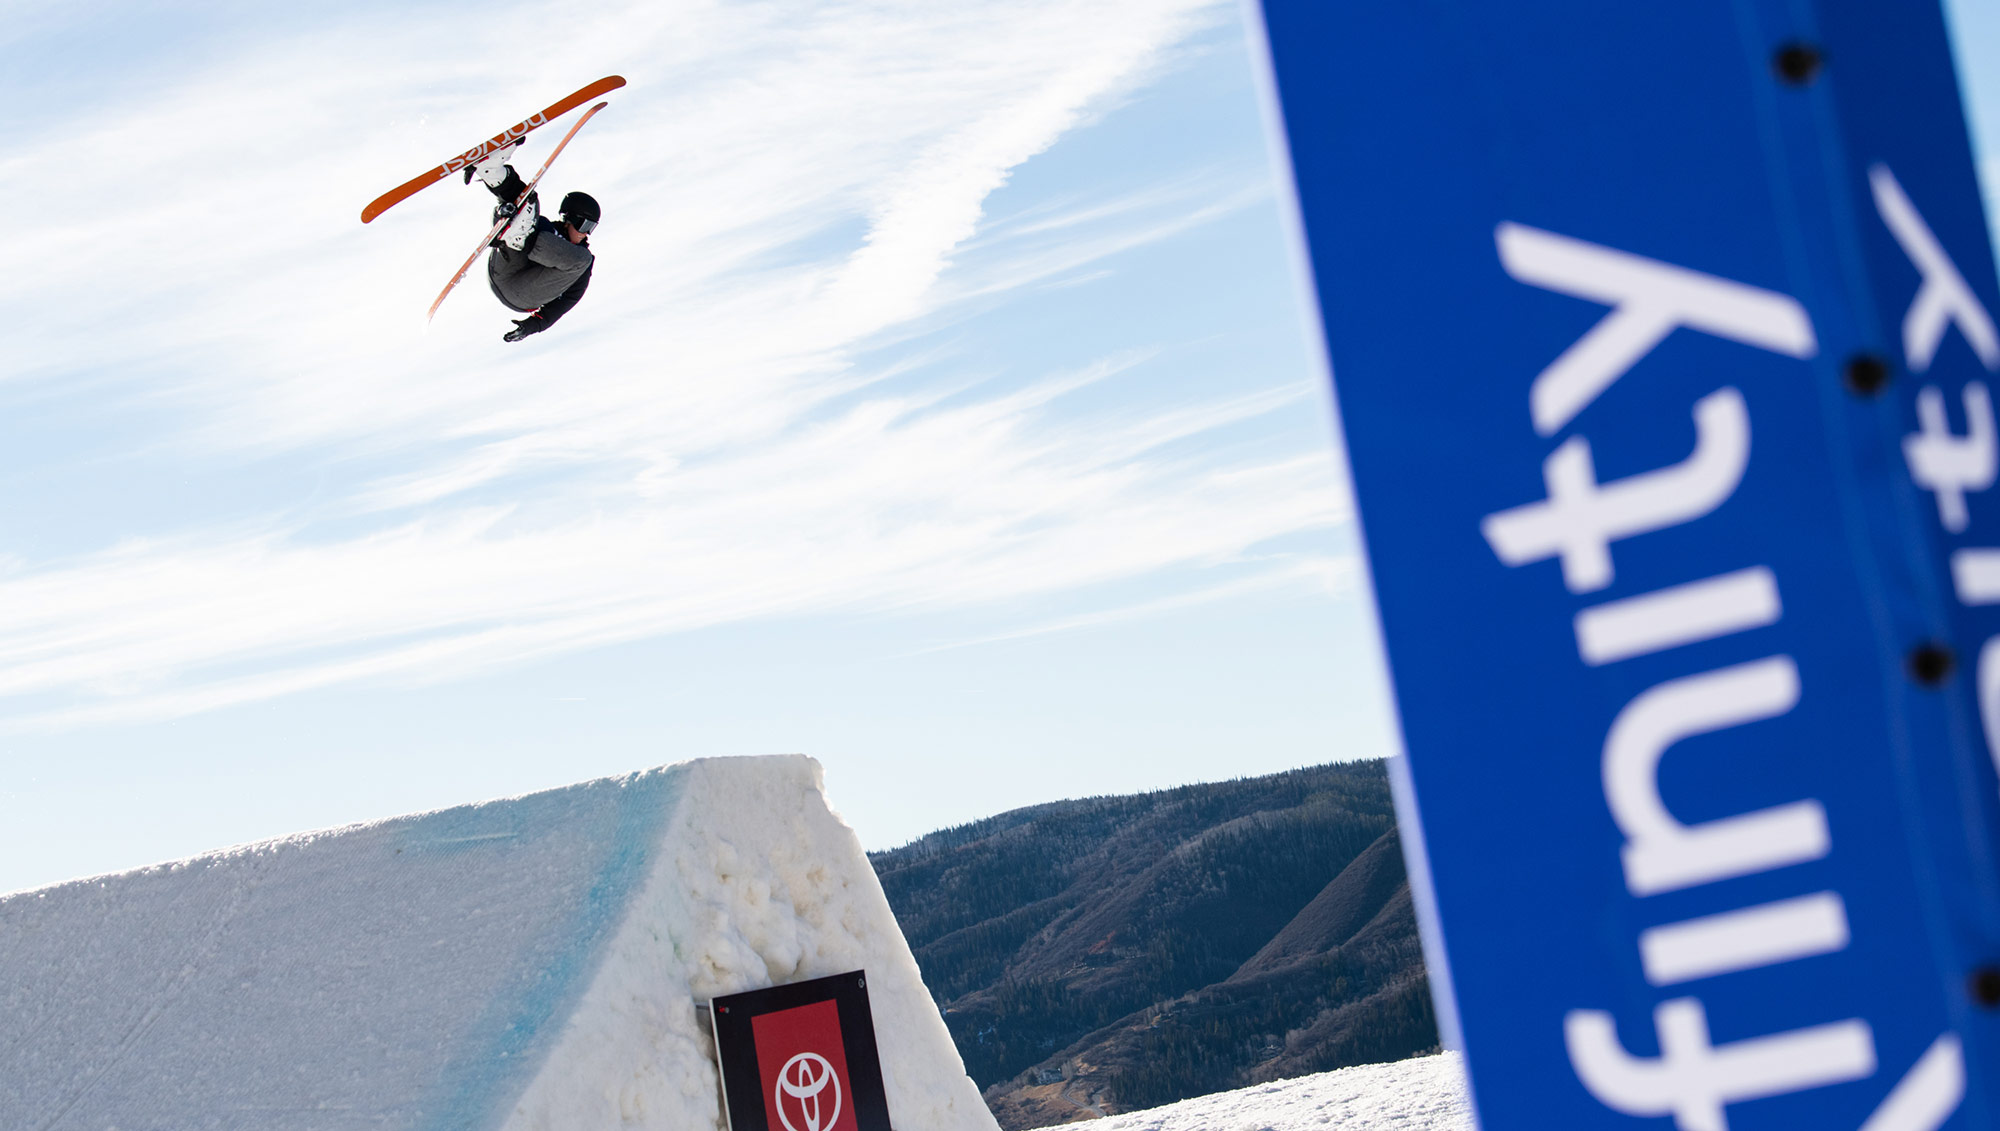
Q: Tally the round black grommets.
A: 4